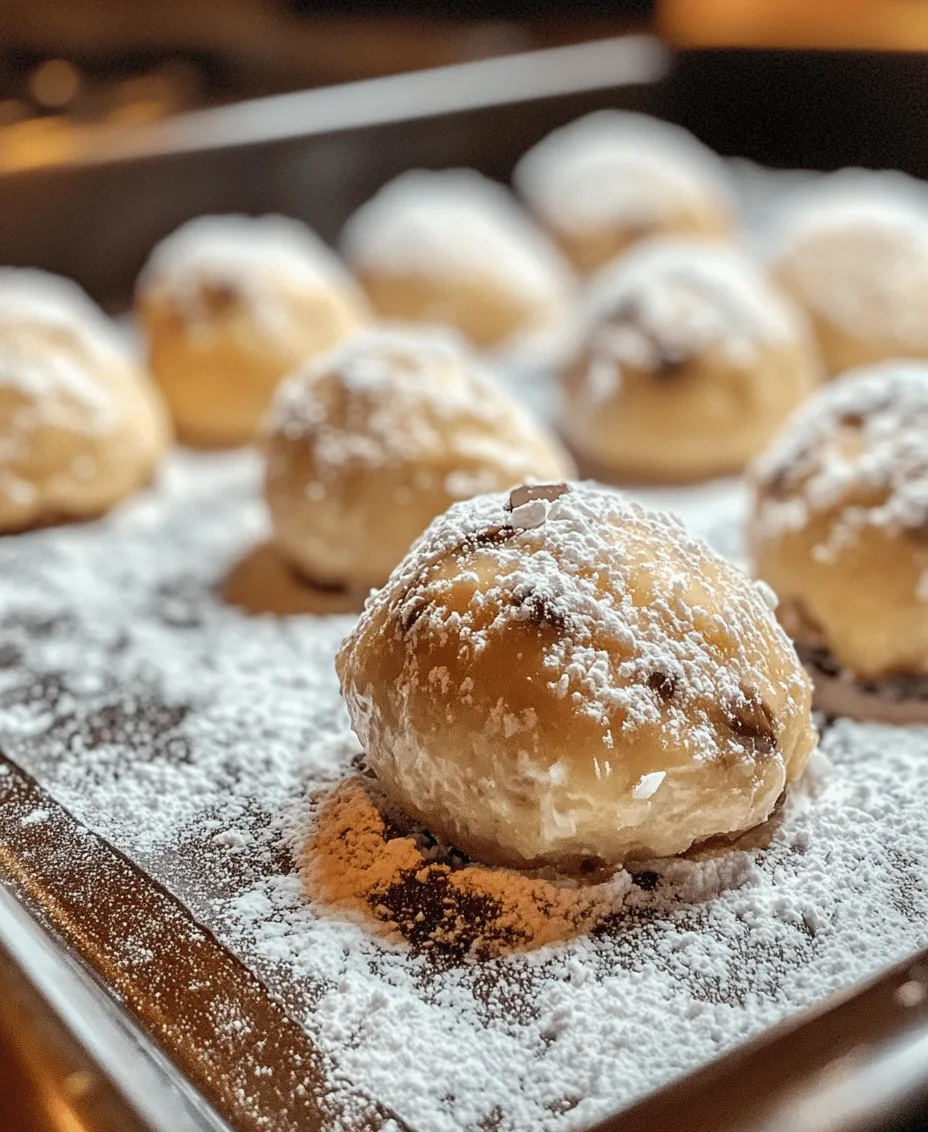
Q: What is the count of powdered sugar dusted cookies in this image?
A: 9